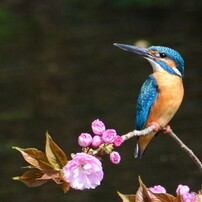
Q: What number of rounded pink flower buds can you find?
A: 6